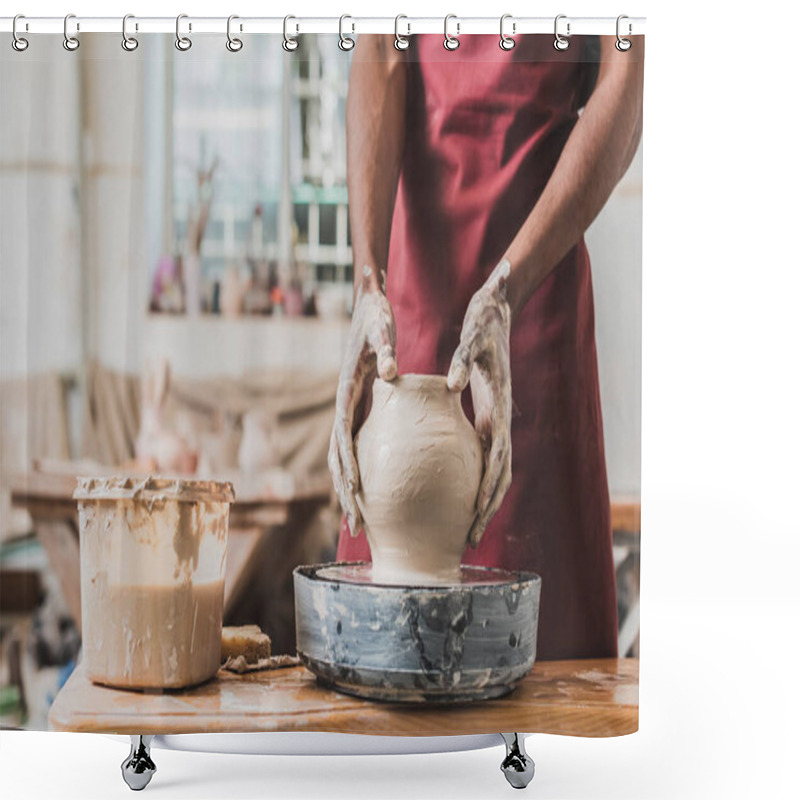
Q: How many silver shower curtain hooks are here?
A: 12